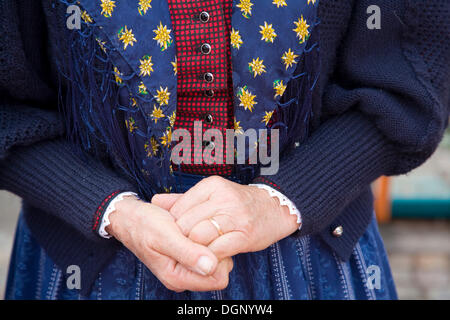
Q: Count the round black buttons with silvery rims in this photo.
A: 6